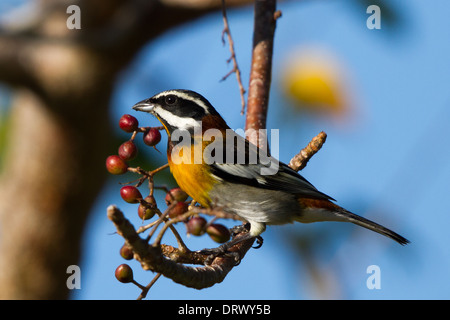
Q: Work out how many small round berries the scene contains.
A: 12